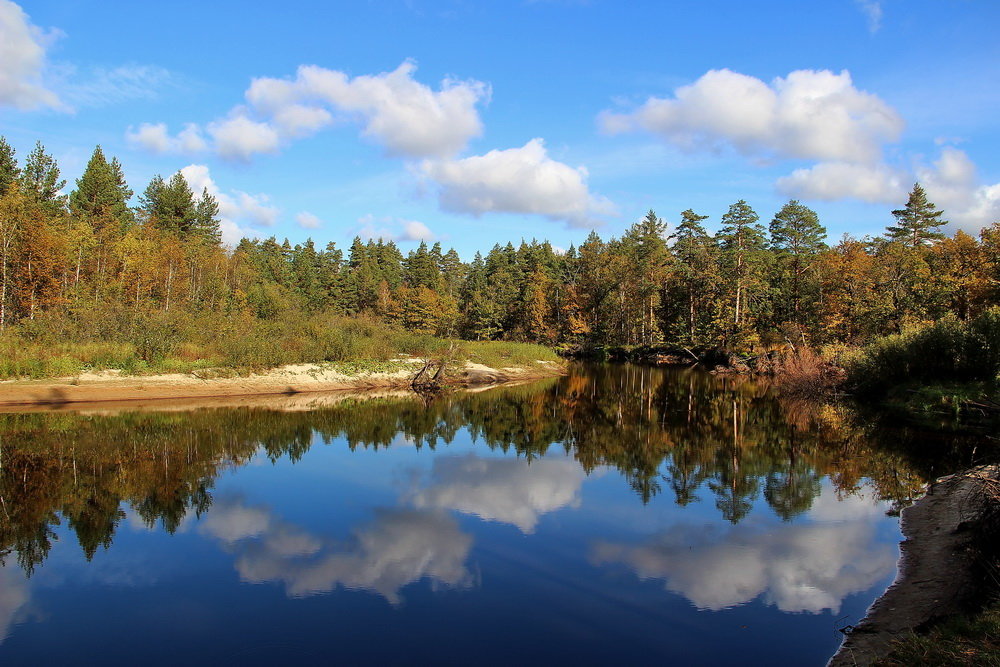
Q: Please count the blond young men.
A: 0